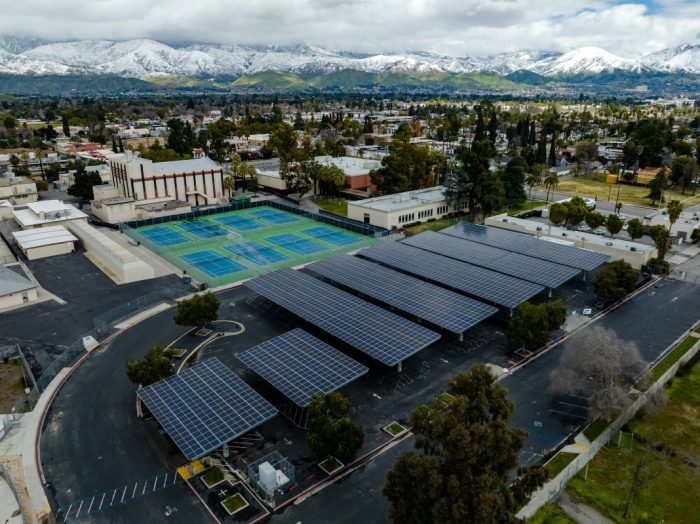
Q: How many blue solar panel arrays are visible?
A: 7